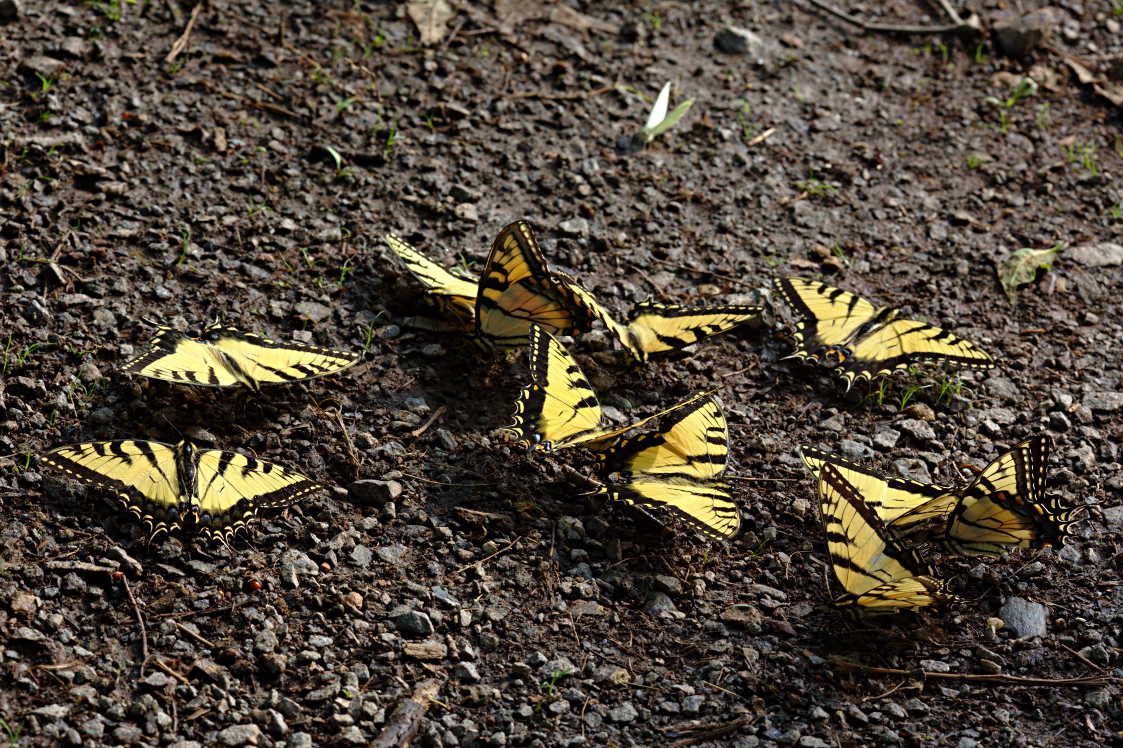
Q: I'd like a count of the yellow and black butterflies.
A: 11